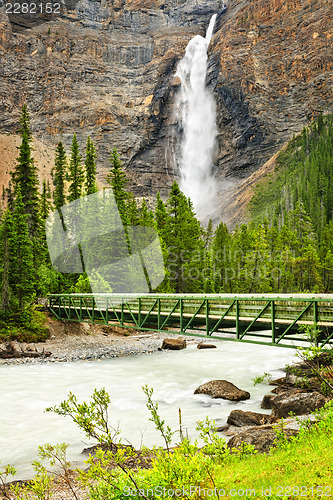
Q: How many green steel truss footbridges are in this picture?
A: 1